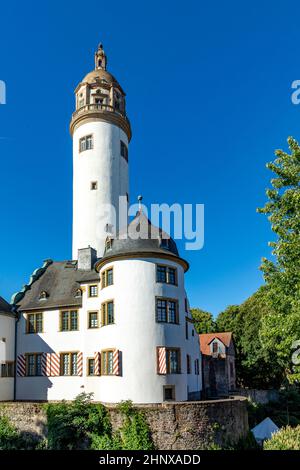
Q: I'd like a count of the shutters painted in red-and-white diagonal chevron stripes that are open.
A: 7